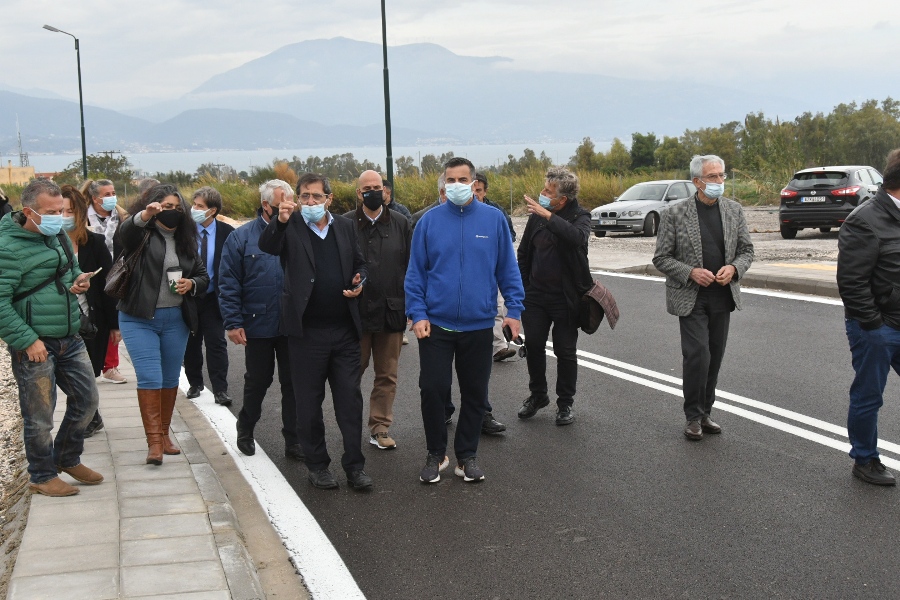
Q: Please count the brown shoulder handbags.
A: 1